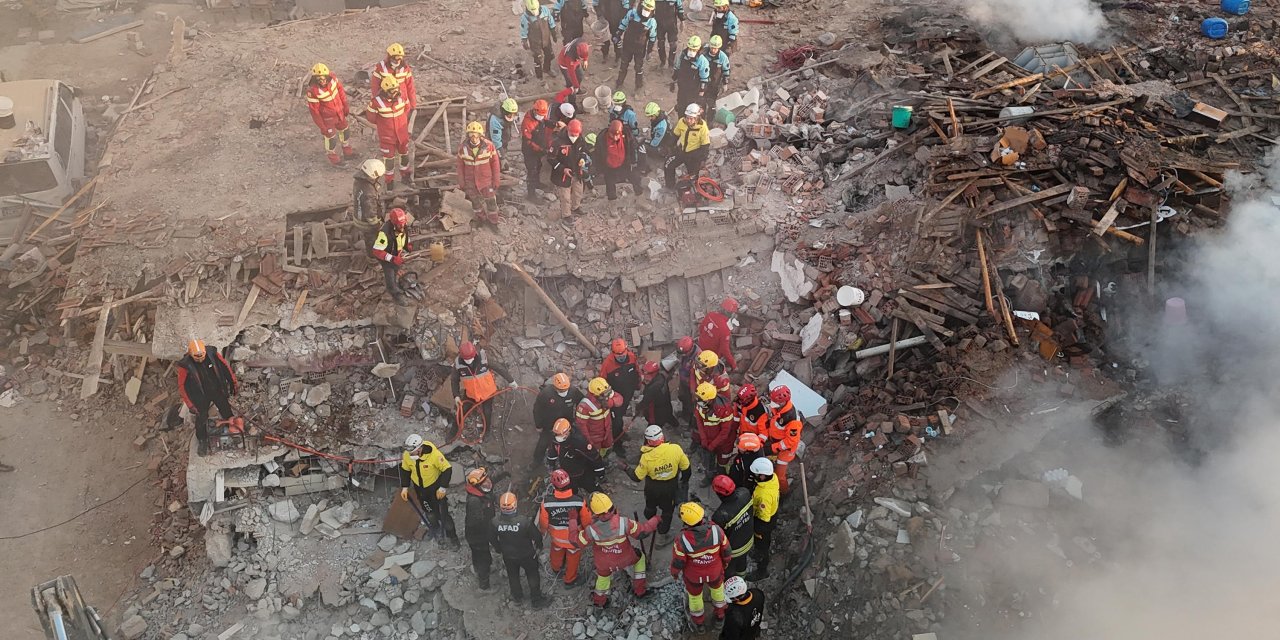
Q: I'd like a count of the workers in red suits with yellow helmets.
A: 9